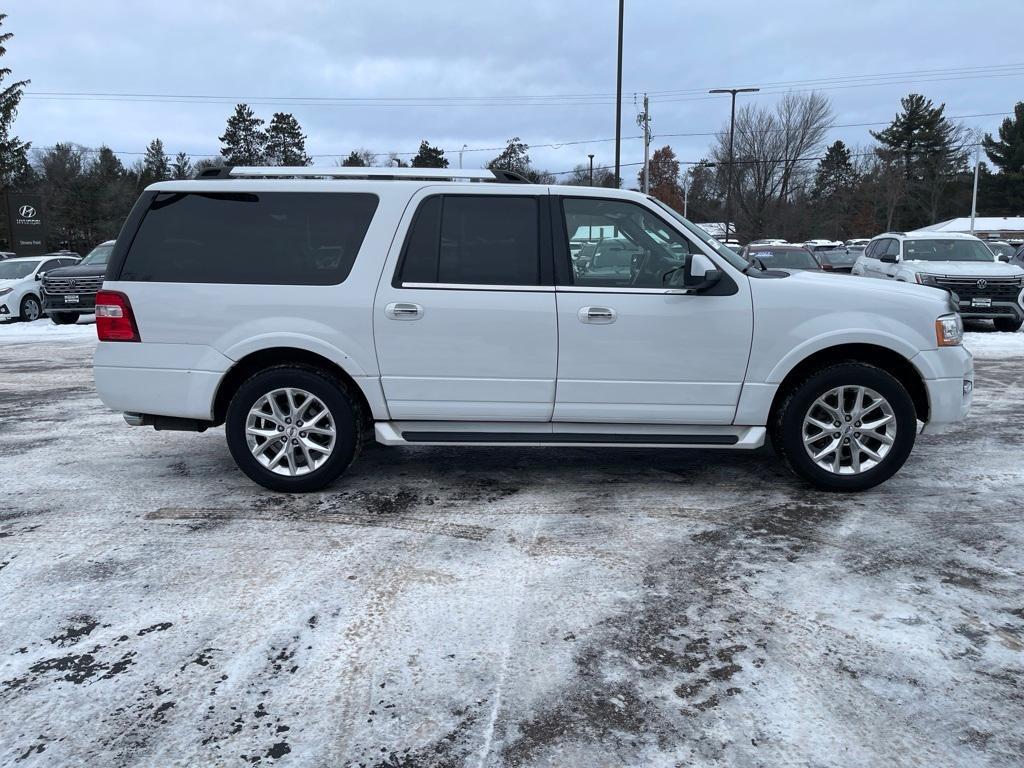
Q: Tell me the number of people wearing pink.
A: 0